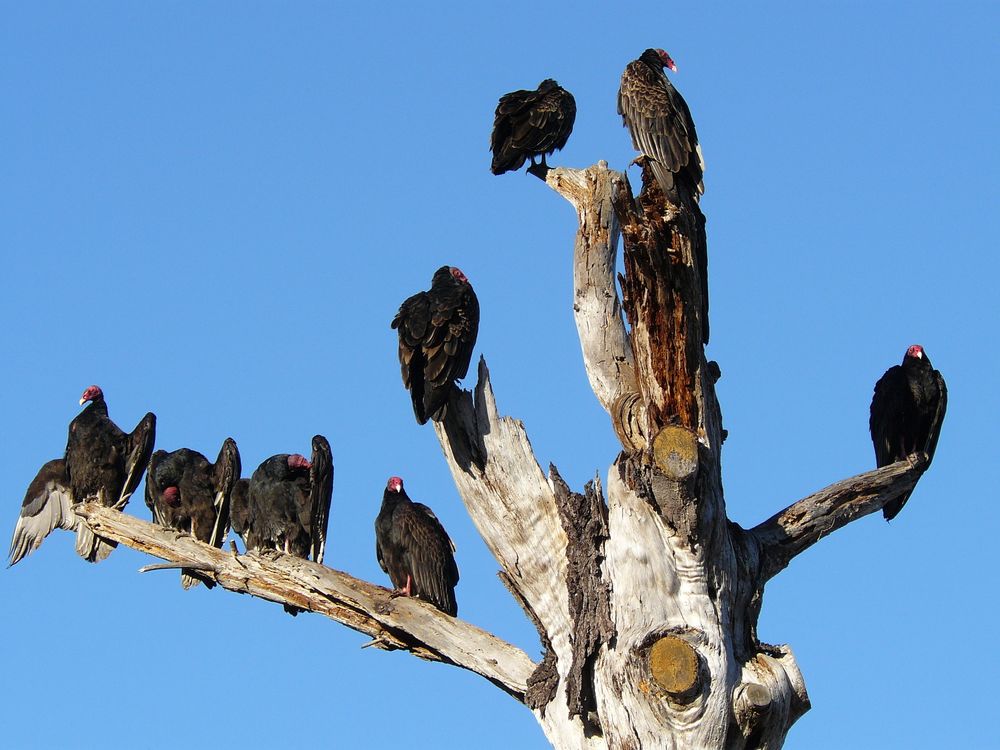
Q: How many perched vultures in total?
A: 8